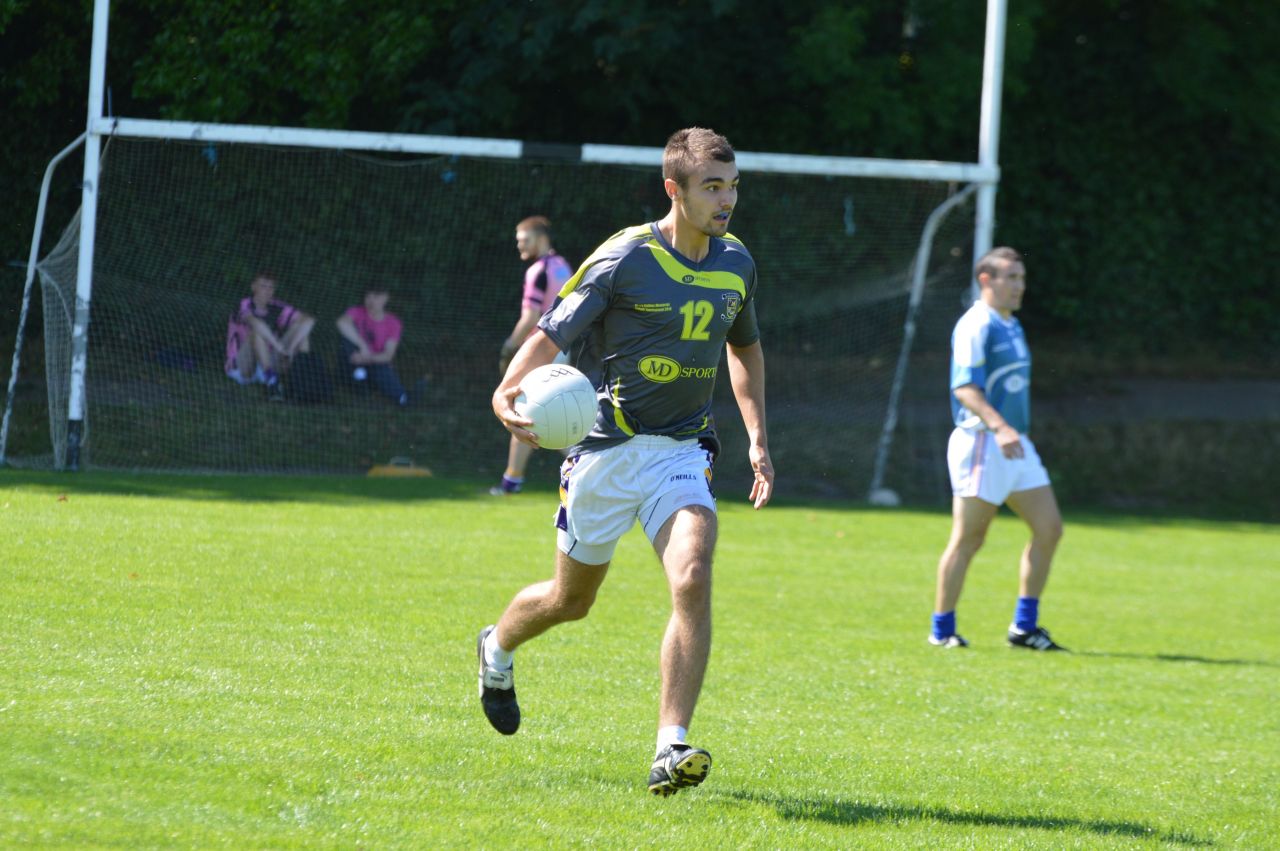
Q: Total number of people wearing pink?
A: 3